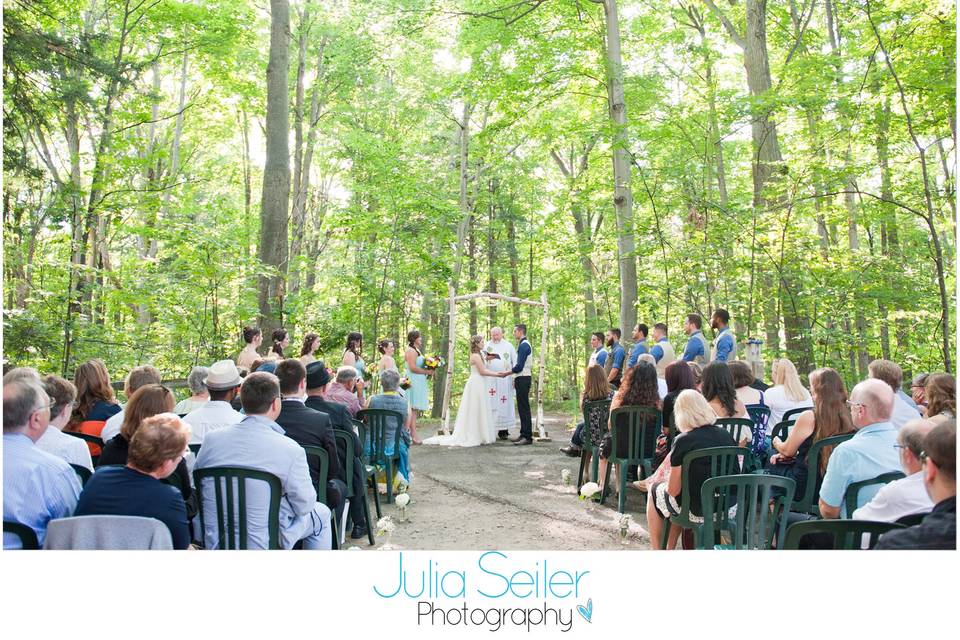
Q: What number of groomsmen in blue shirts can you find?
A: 6